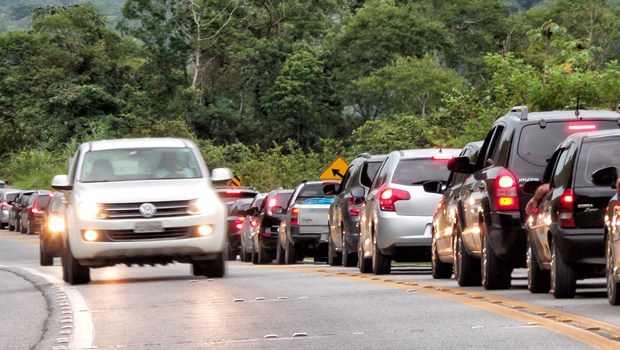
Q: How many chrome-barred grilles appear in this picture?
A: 1